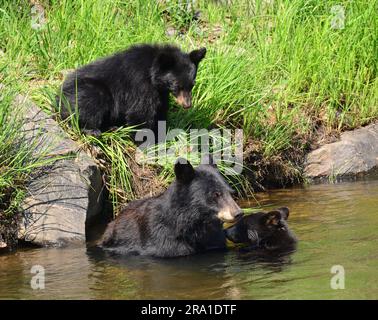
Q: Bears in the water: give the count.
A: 2